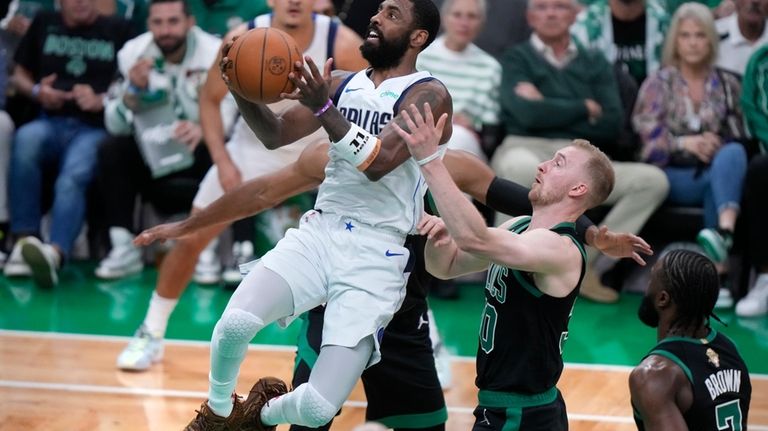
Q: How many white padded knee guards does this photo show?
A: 2